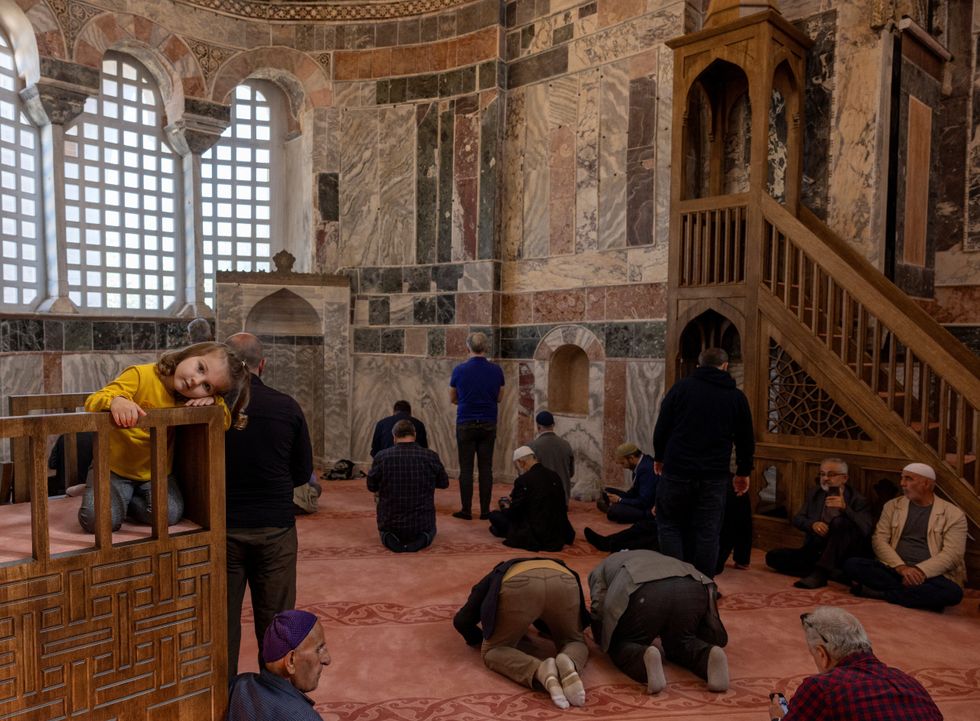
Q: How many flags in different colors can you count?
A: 0